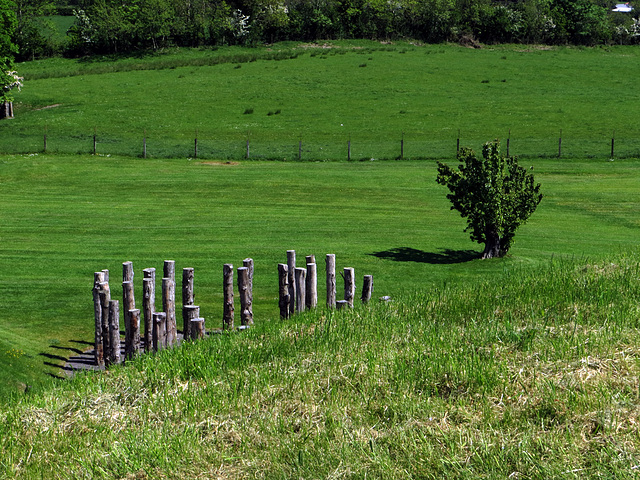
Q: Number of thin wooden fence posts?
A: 12